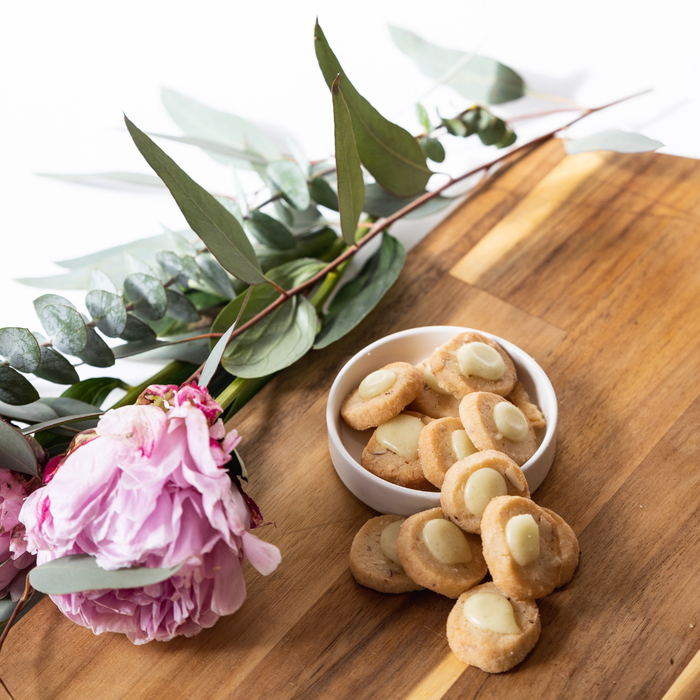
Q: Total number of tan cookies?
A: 13